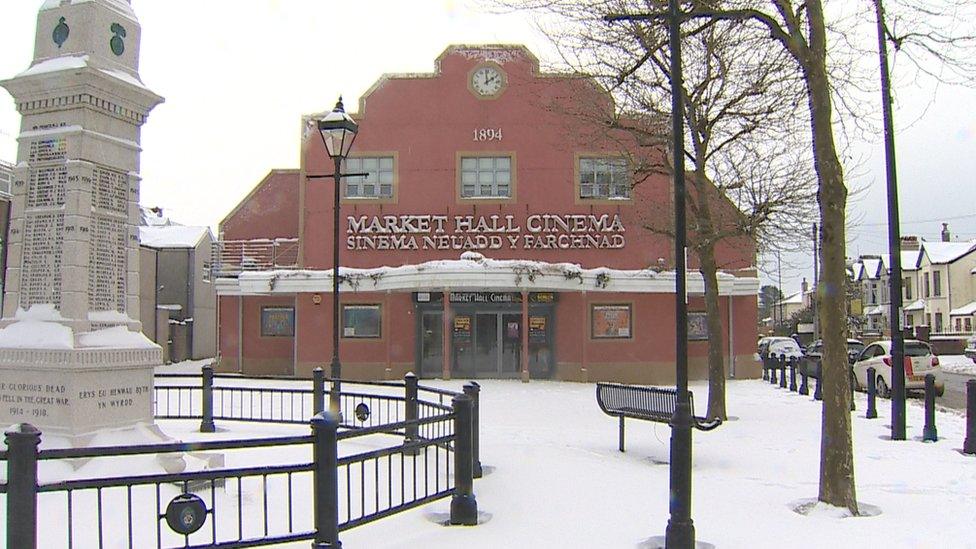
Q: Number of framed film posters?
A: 4